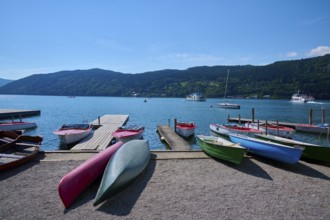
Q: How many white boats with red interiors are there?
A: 7